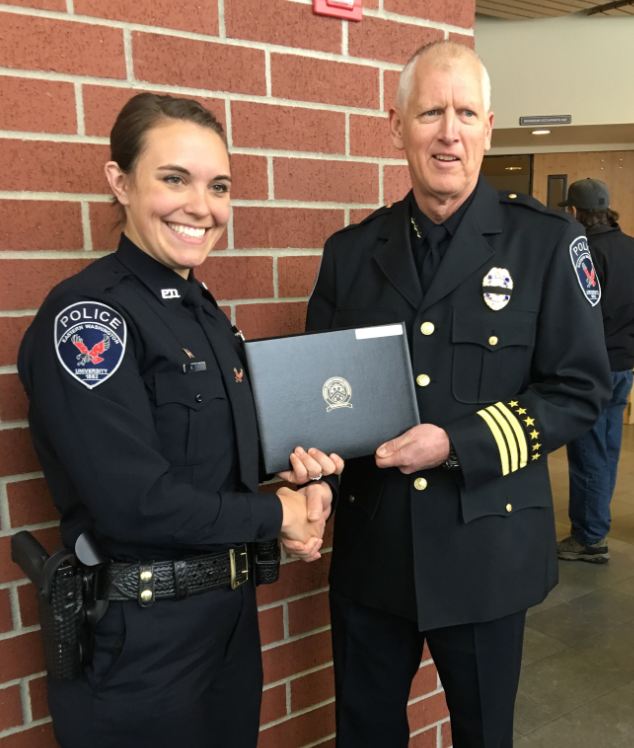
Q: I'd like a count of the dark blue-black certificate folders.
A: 1